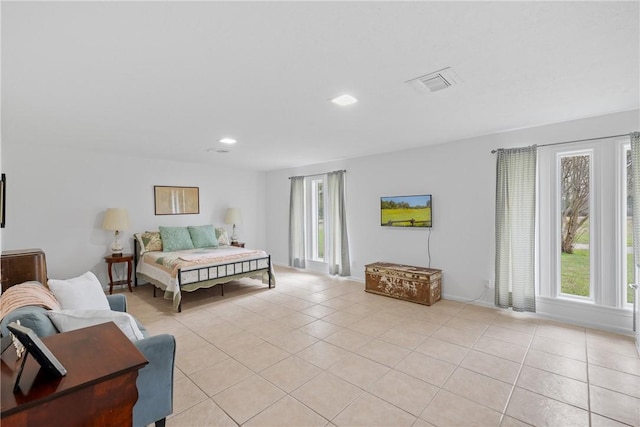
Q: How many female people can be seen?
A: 0